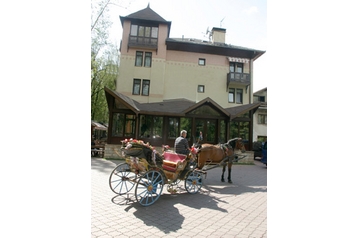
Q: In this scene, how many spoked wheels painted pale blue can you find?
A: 3